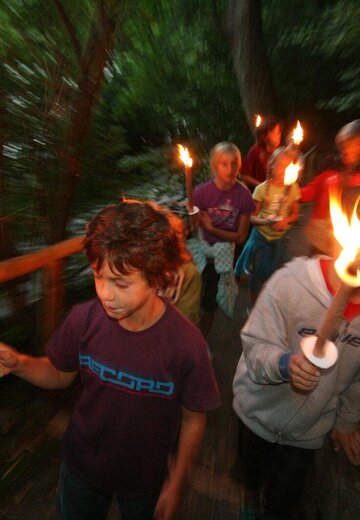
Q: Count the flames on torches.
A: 5